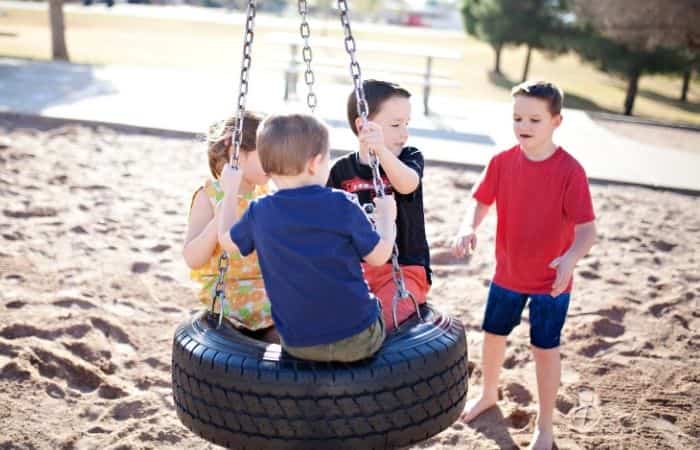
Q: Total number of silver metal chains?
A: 3